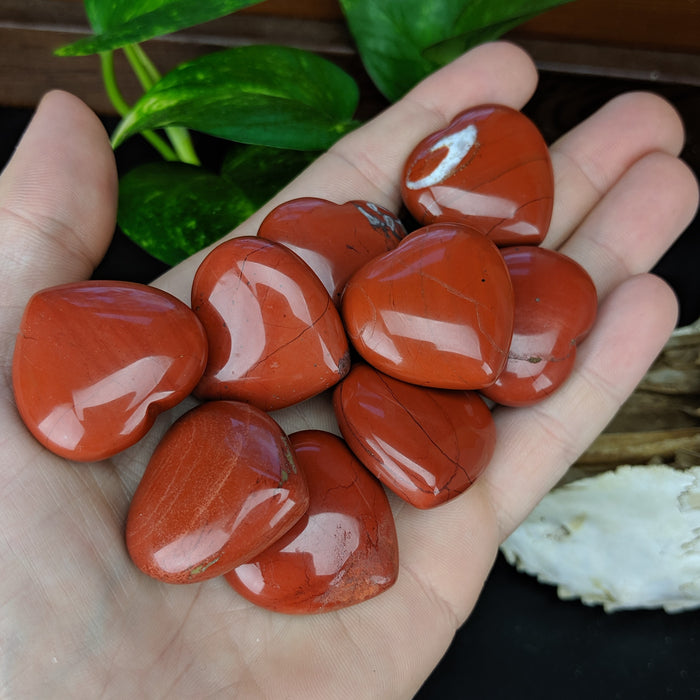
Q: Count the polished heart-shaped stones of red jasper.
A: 9